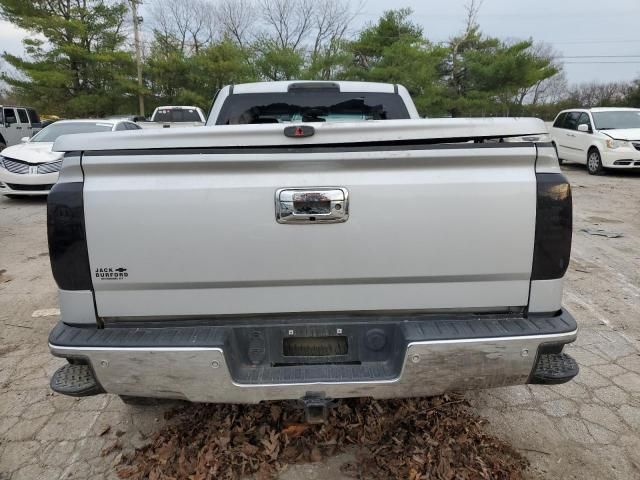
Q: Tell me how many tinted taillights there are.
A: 2